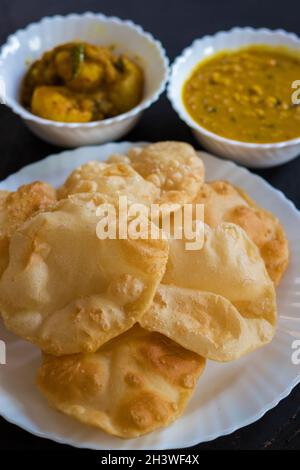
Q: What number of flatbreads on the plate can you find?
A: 7